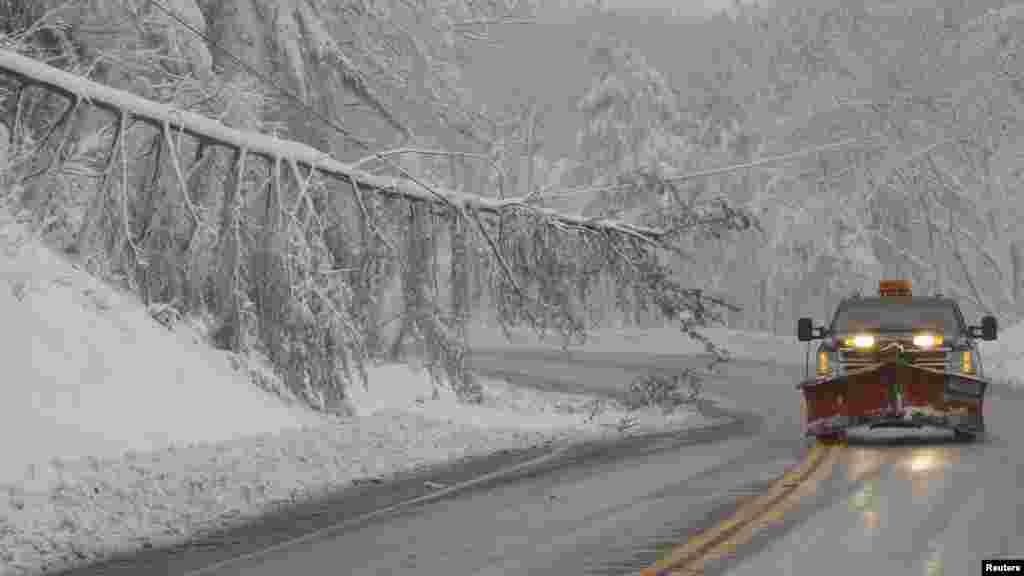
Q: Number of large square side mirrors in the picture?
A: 2